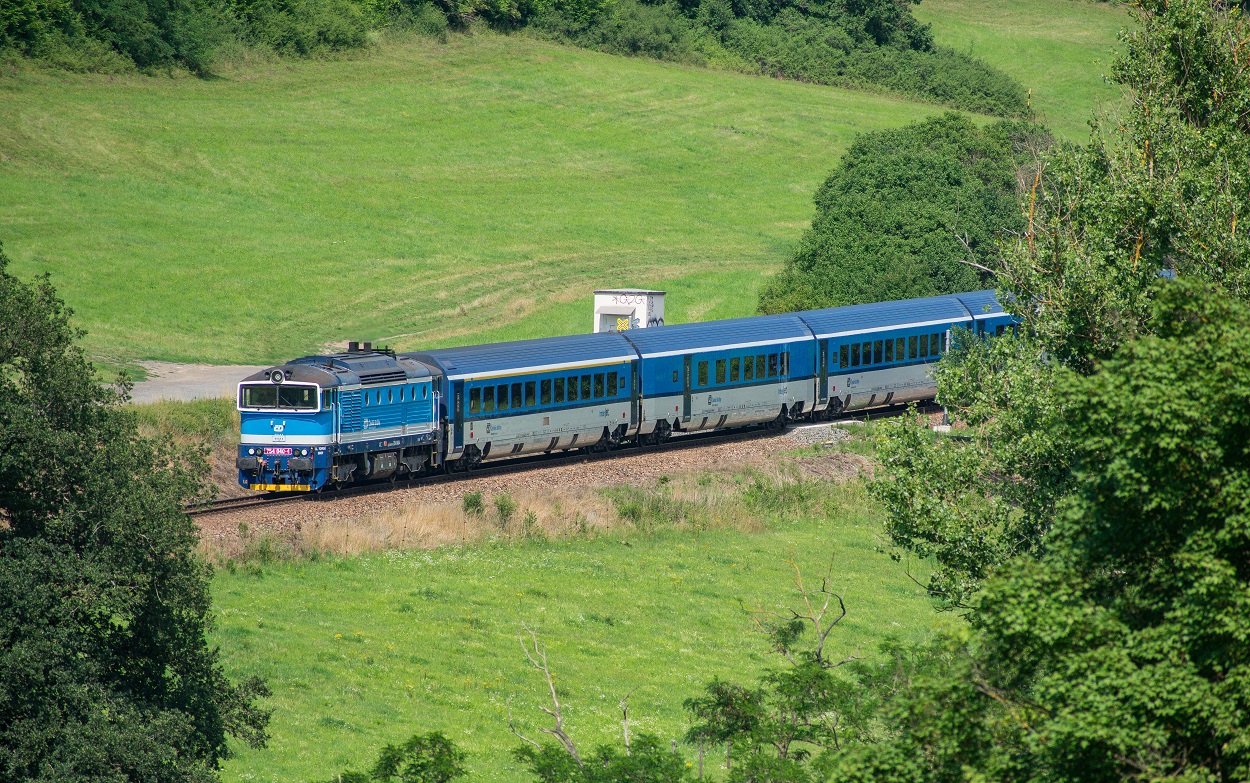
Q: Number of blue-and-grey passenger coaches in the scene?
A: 4